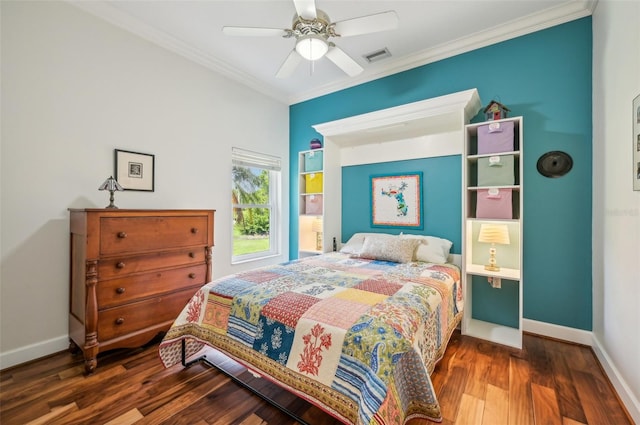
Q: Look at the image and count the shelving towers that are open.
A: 2